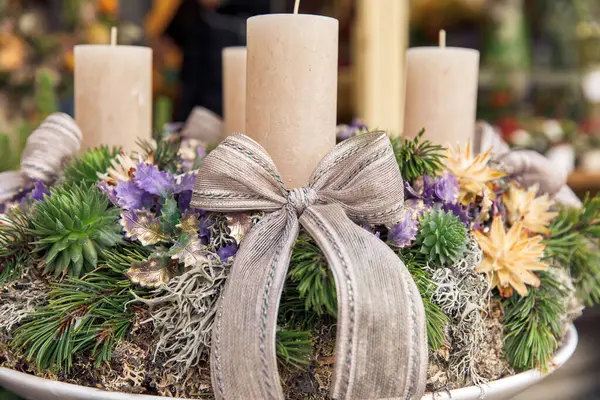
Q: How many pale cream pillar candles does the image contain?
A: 4